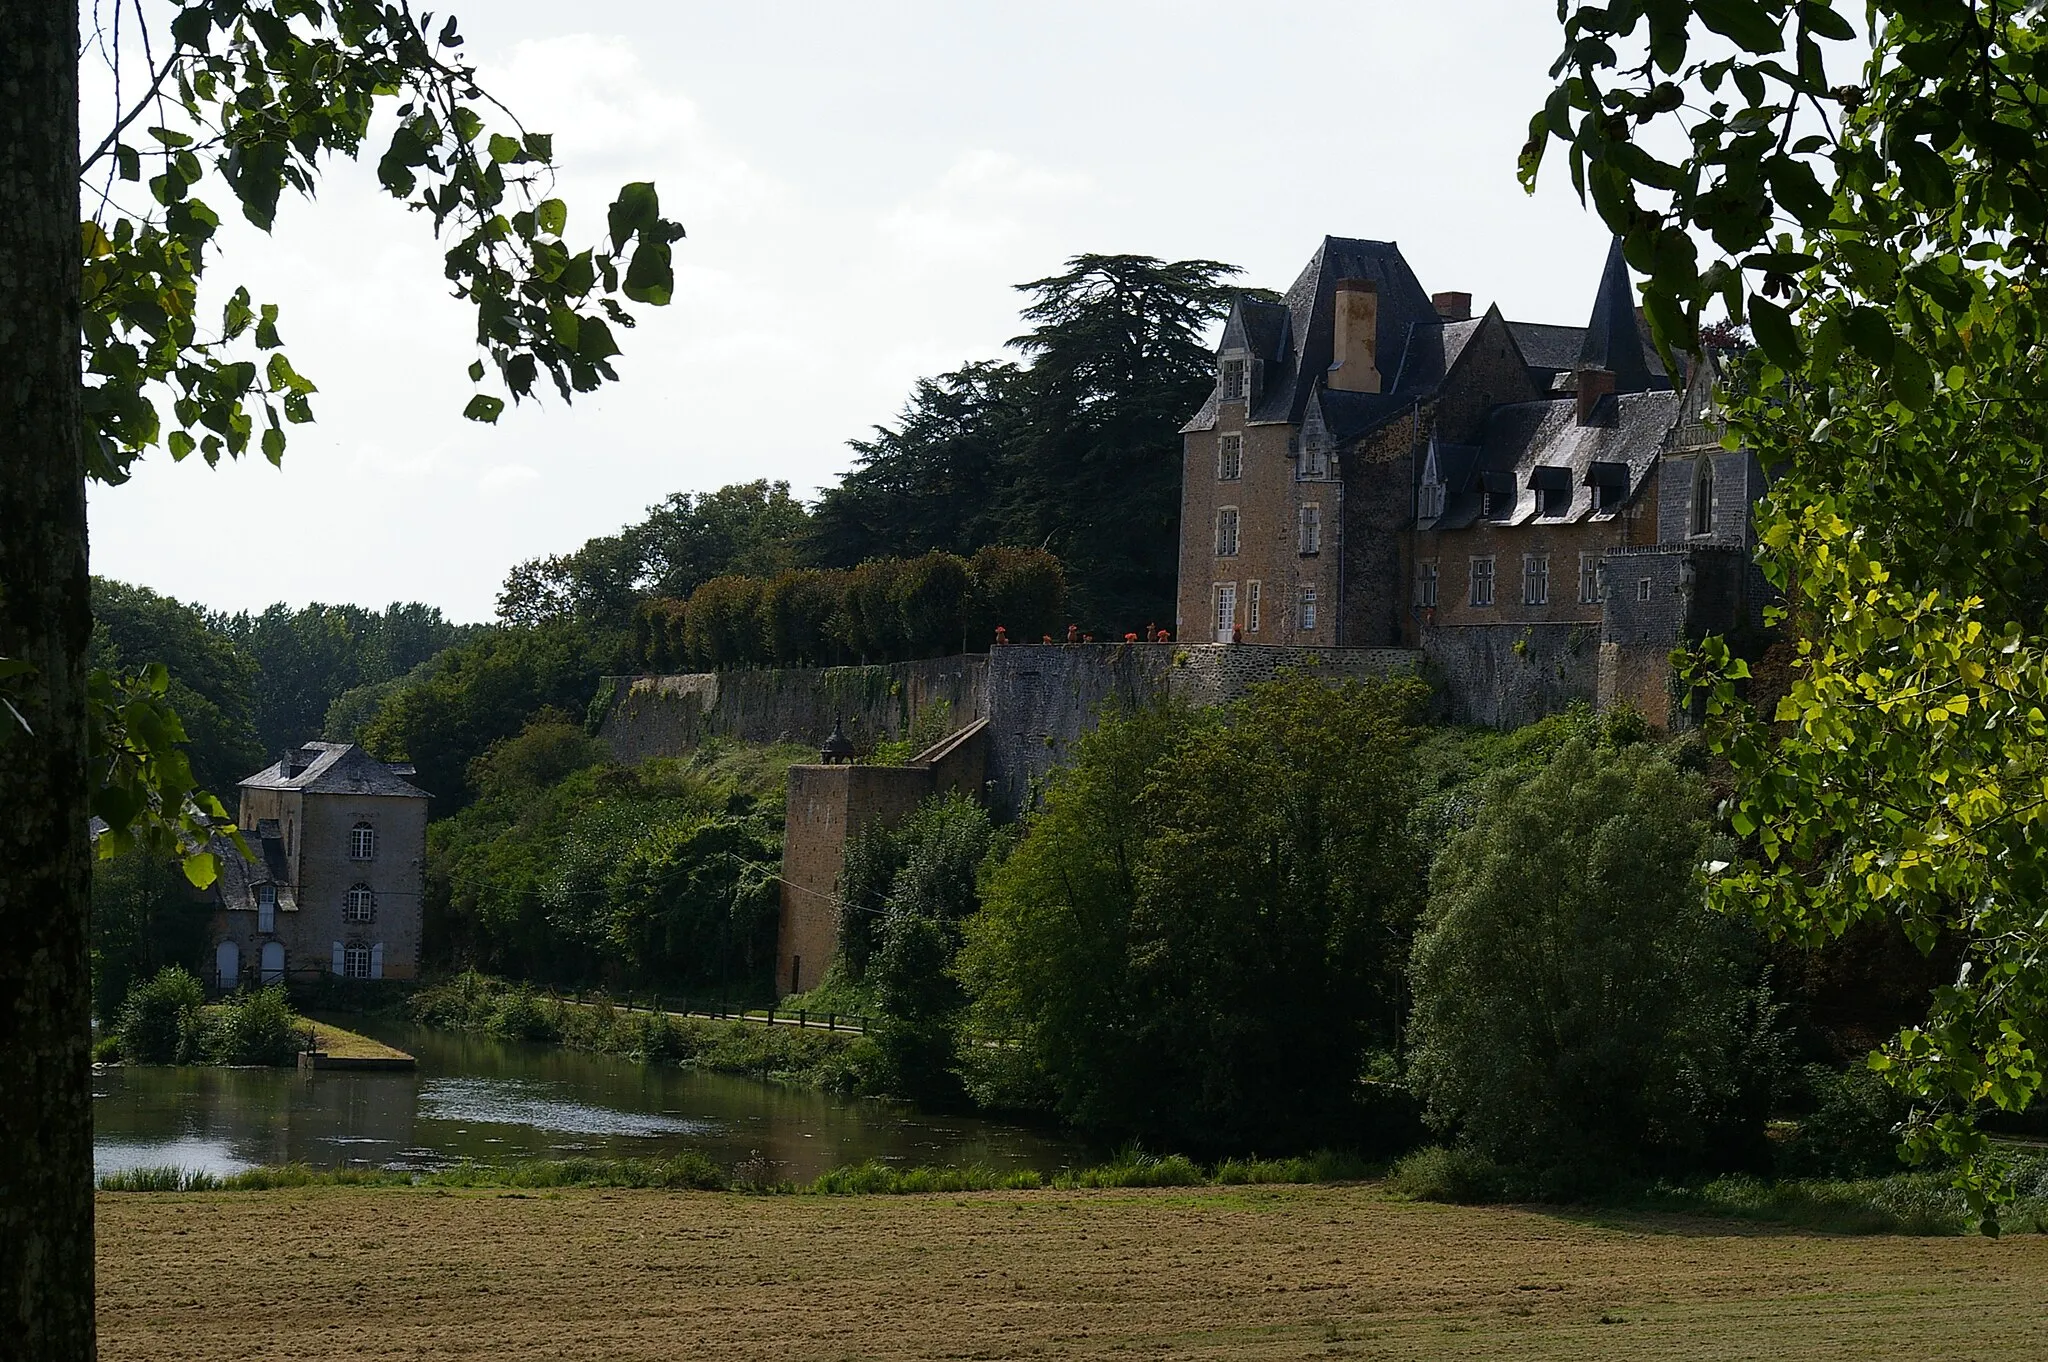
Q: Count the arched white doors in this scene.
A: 2